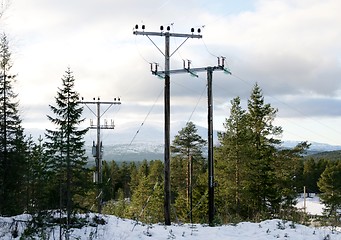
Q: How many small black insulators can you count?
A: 12